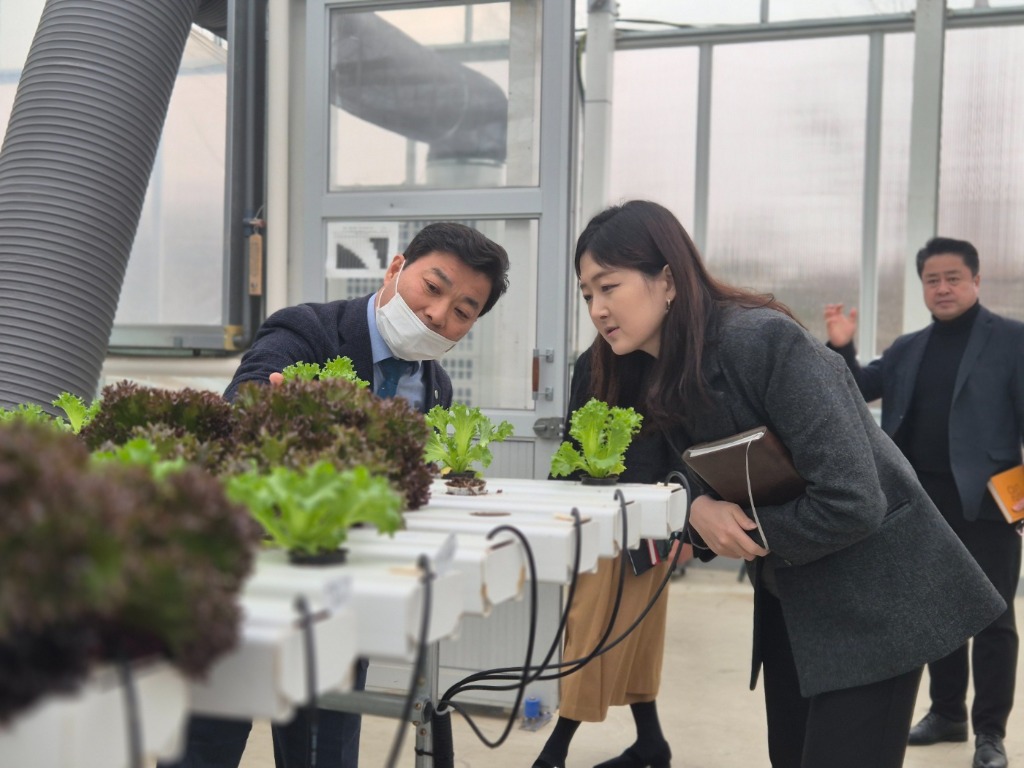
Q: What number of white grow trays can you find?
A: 7